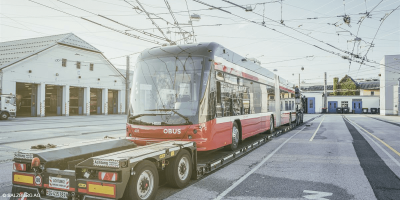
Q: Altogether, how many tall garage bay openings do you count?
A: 5